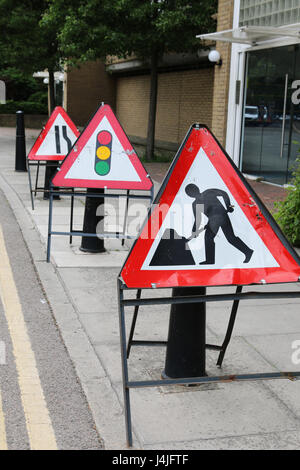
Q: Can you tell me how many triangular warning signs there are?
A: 3